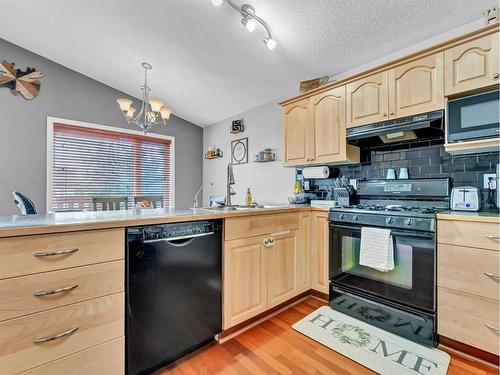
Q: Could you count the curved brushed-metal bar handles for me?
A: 6